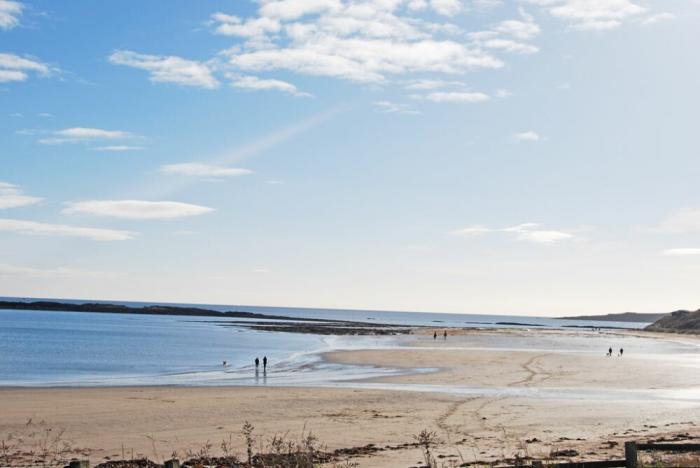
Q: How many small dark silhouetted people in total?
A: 6